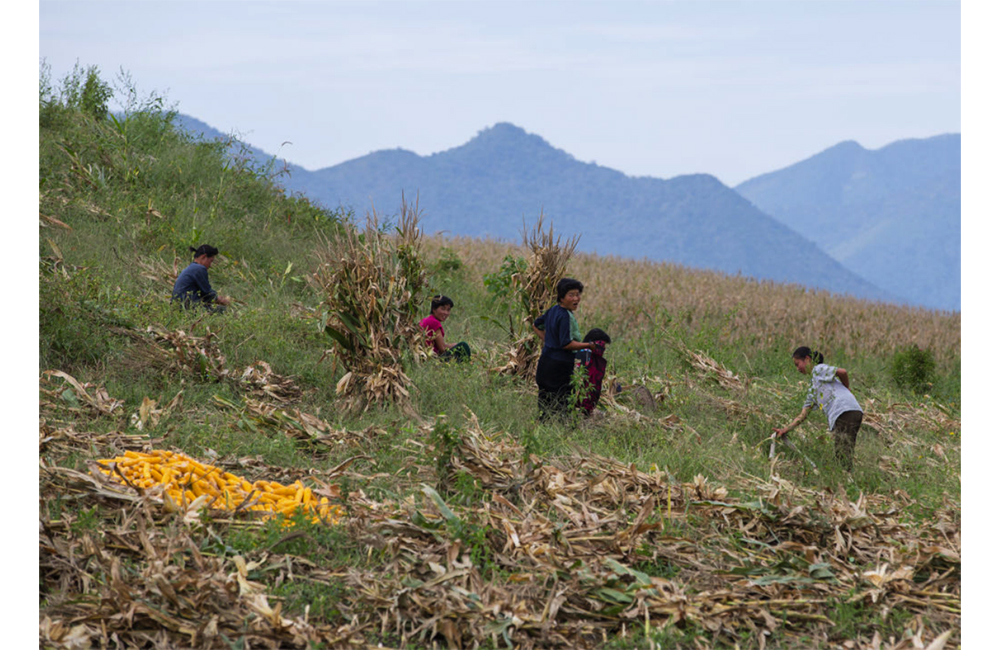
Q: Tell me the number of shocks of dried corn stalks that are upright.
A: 2